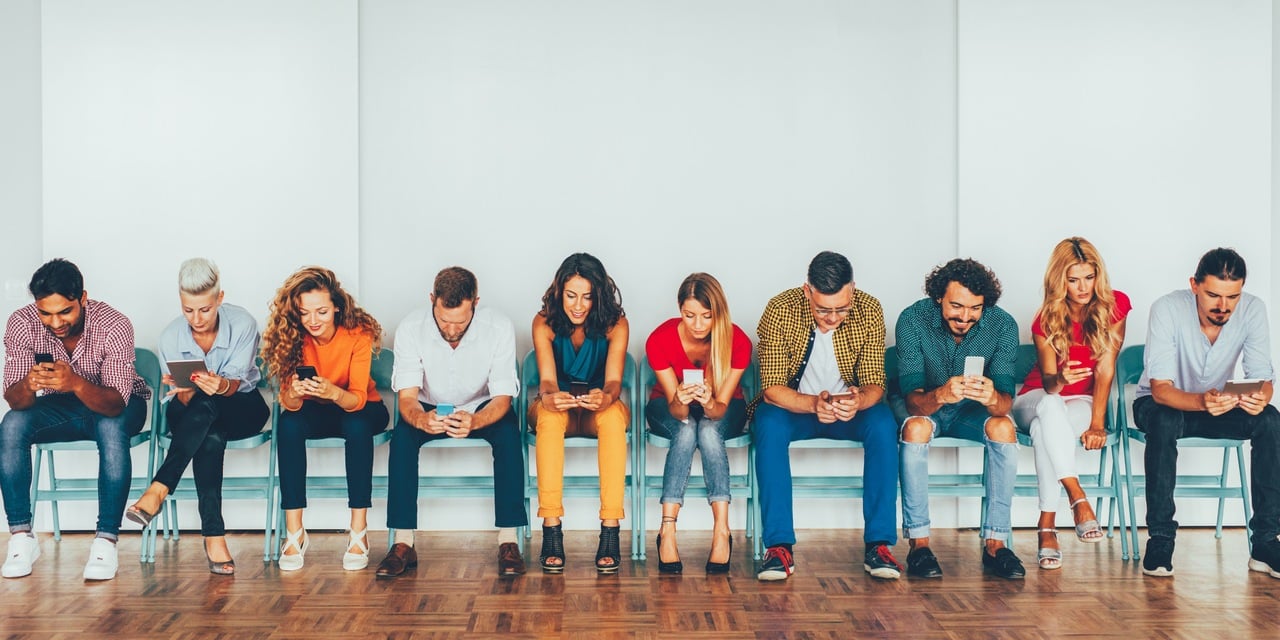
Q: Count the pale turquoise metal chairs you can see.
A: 10